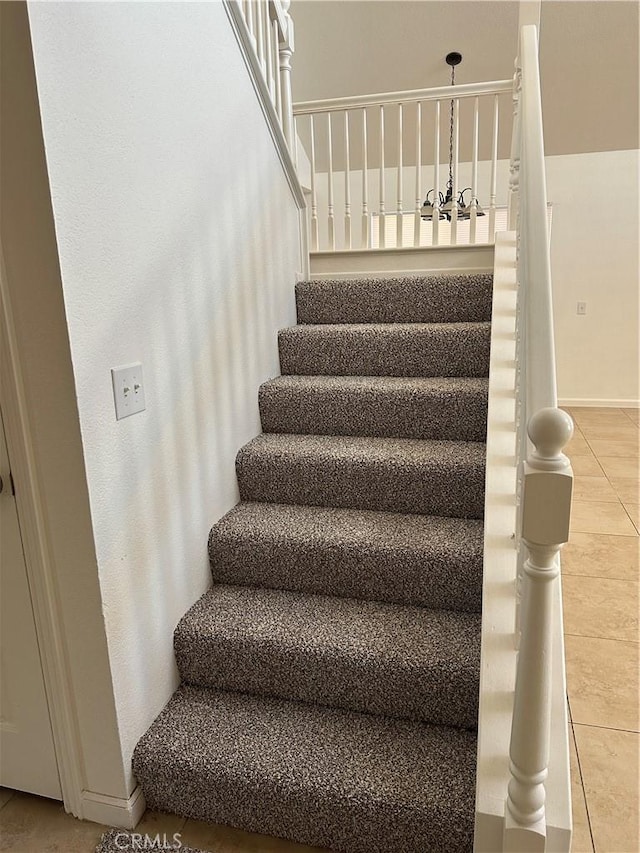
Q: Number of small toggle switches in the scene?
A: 2